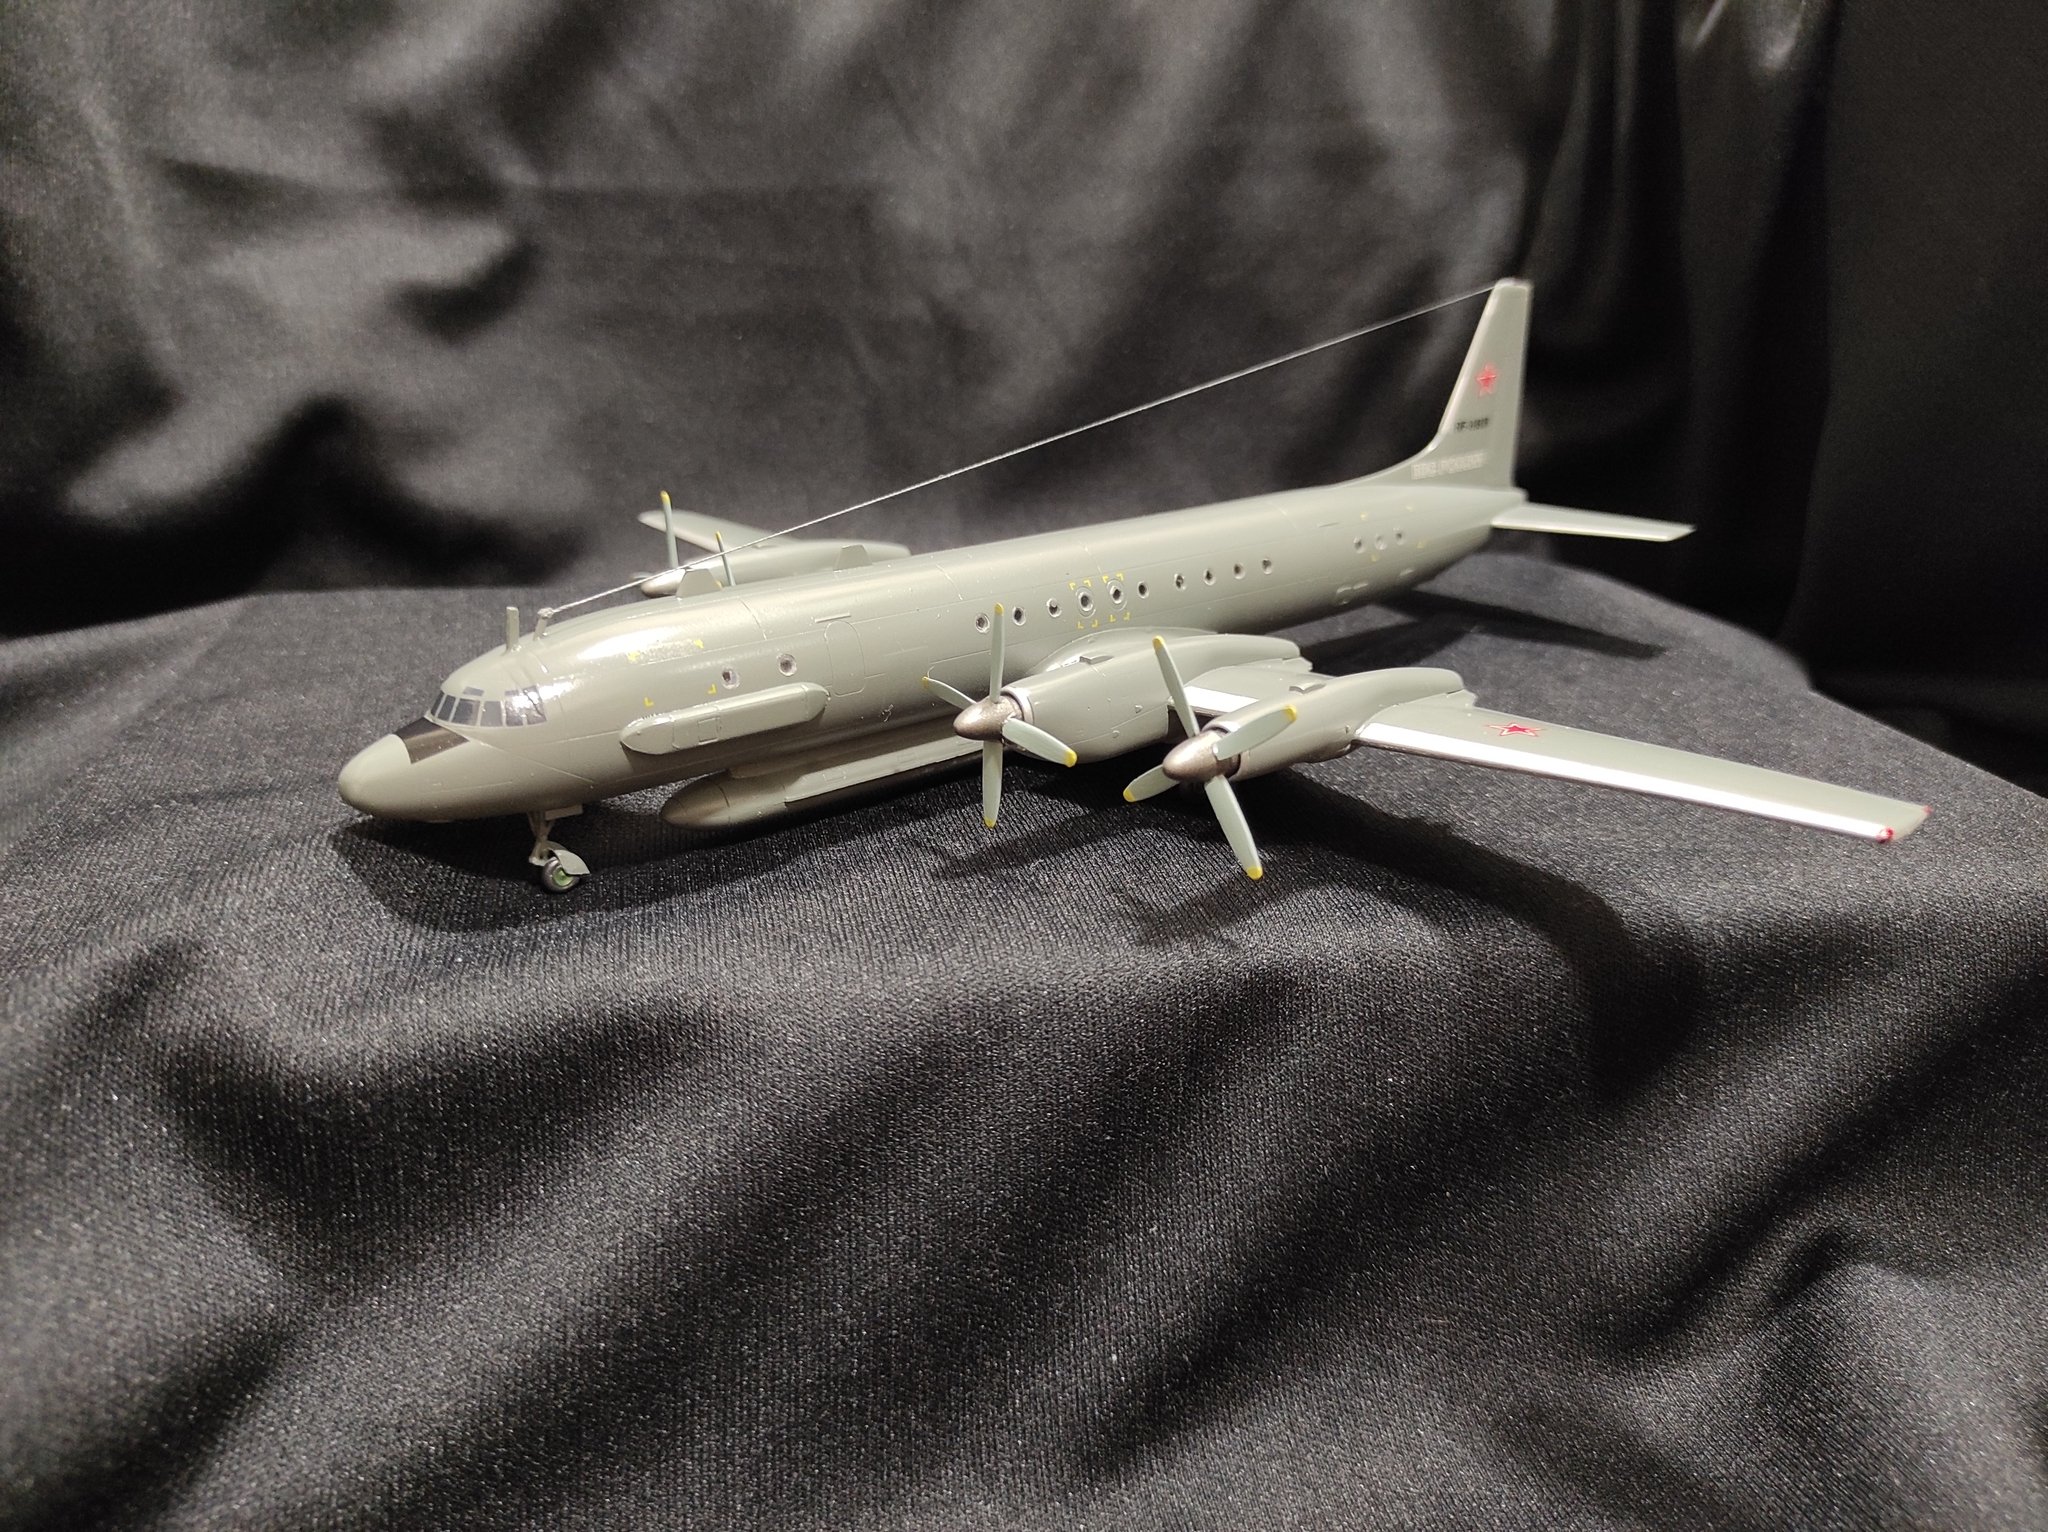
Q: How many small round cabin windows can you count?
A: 15